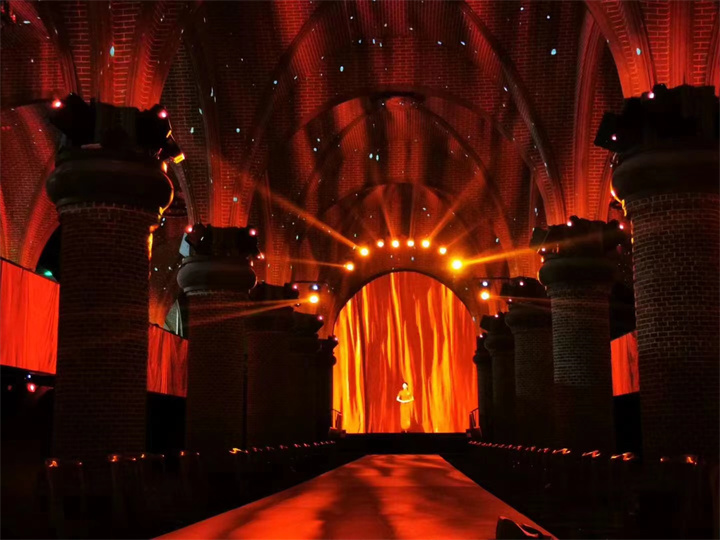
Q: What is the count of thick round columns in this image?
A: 10